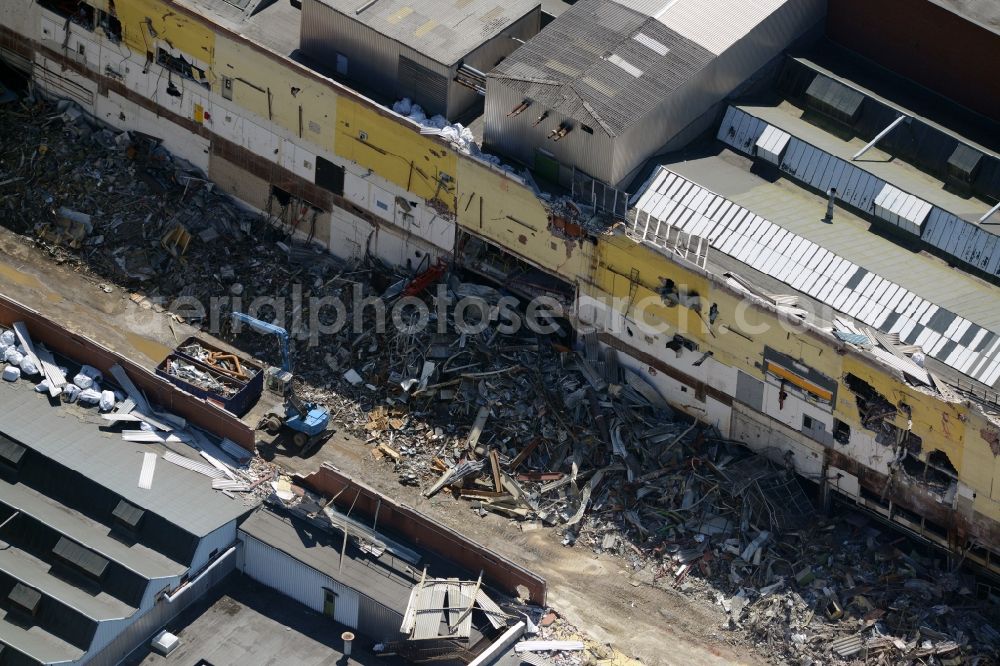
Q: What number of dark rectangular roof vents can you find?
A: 6